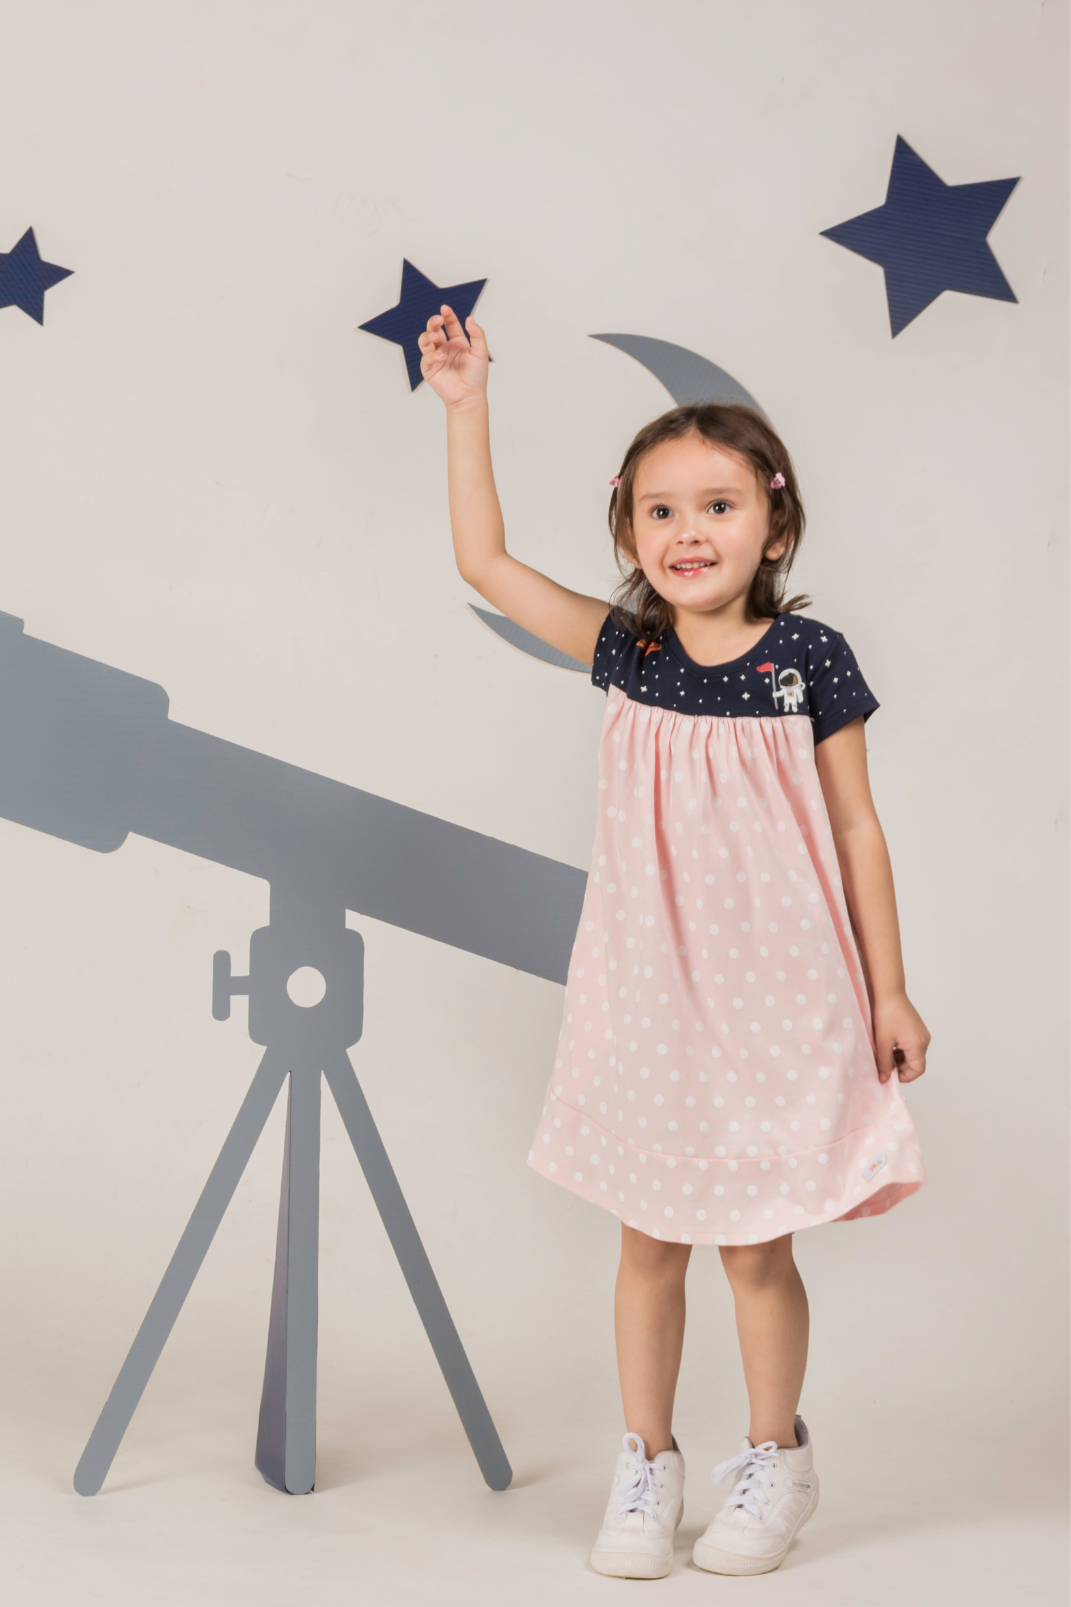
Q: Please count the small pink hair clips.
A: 2